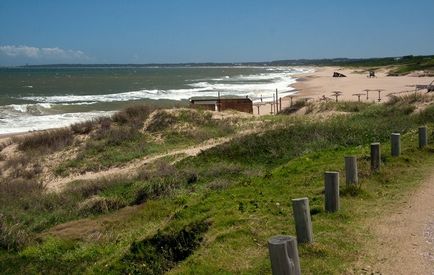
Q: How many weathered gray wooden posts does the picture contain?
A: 7